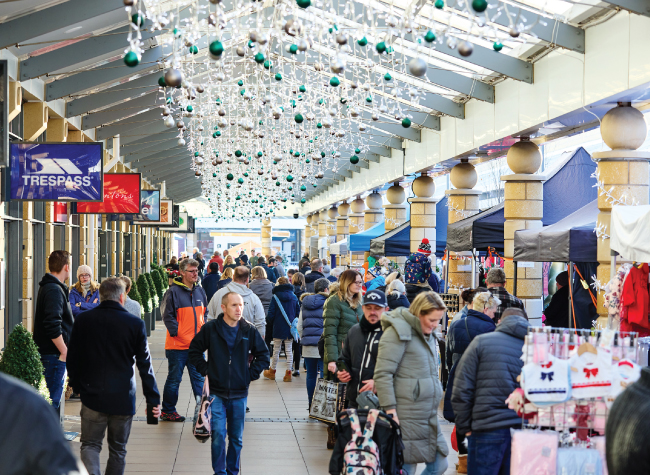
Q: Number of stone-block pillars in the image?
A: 13